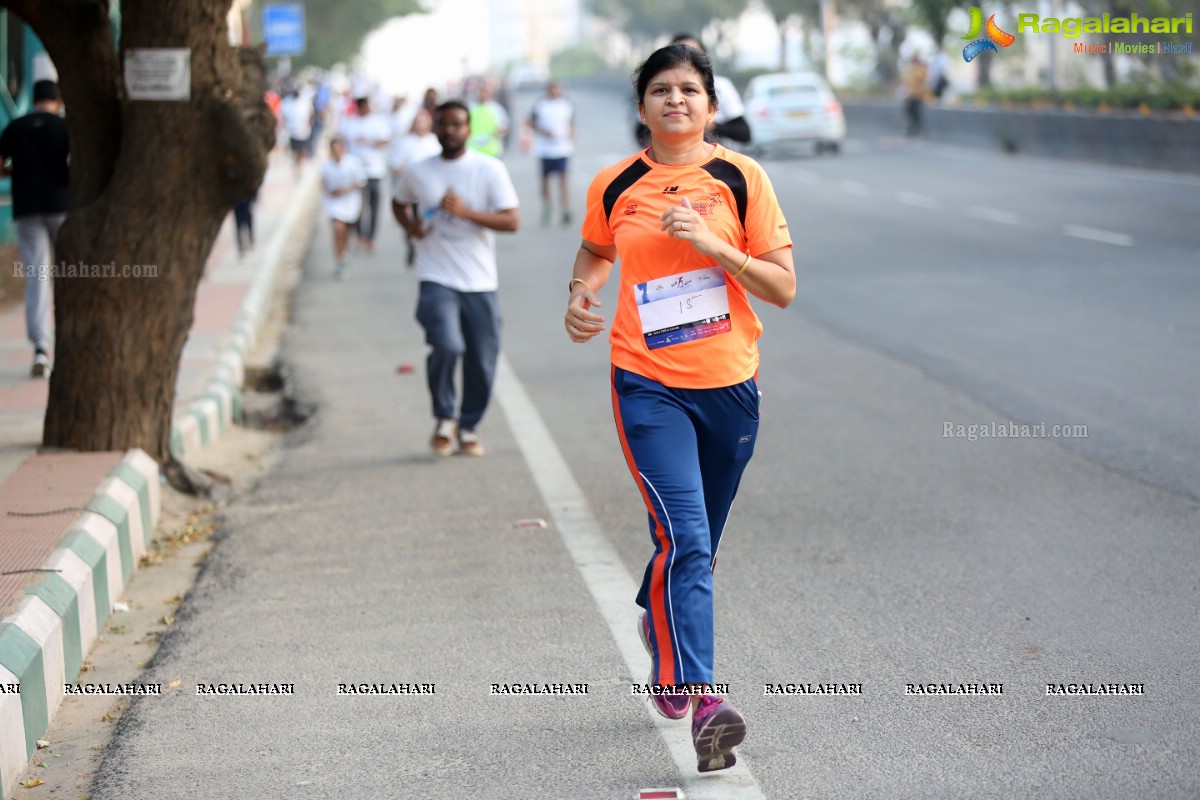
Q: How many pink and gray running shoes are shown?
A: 2